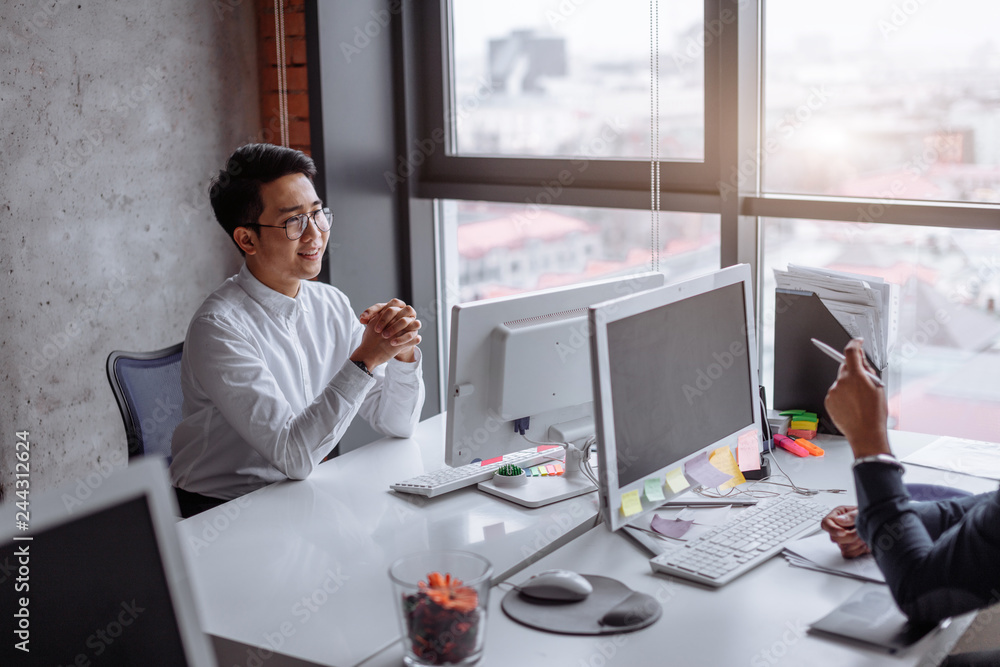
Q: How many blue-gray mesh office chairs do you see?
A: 1